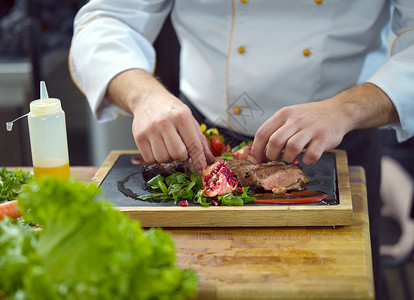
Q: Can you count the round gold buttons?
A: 5